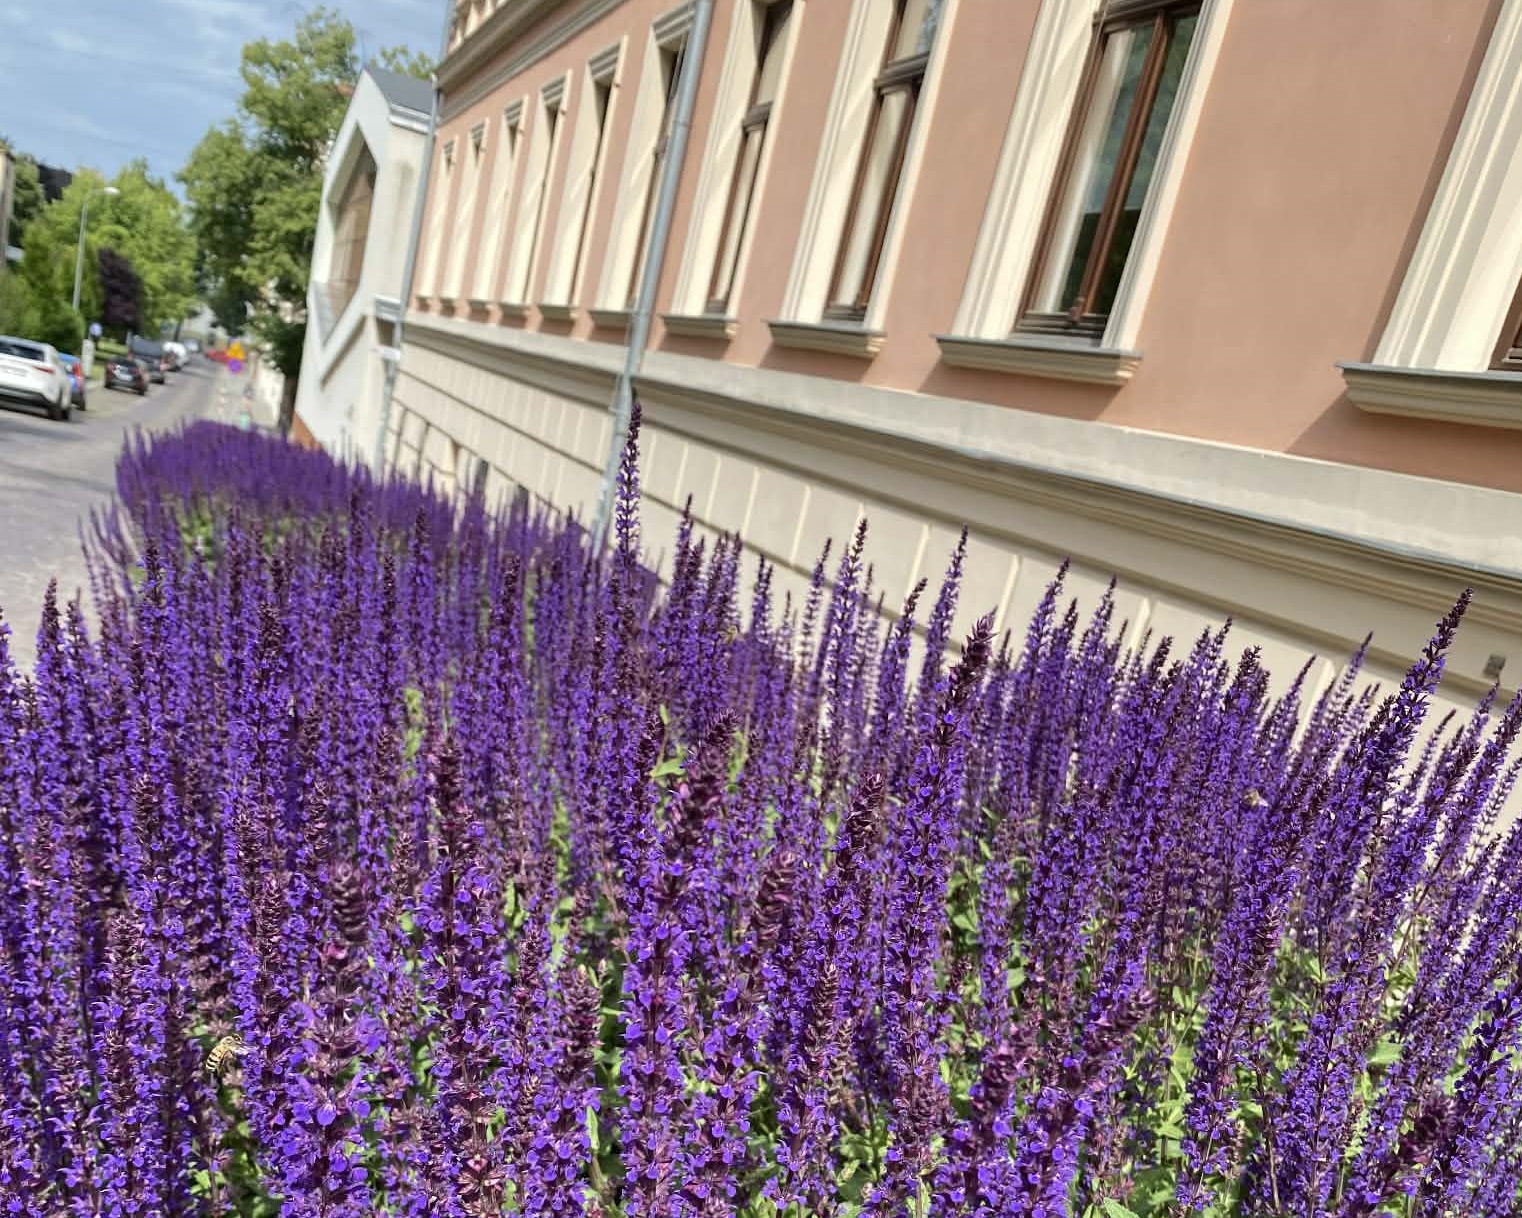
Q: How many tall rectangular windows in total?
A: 10